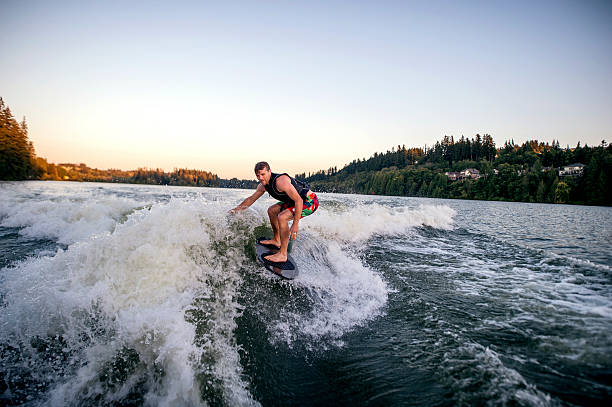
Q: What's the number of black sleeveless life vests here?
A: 1